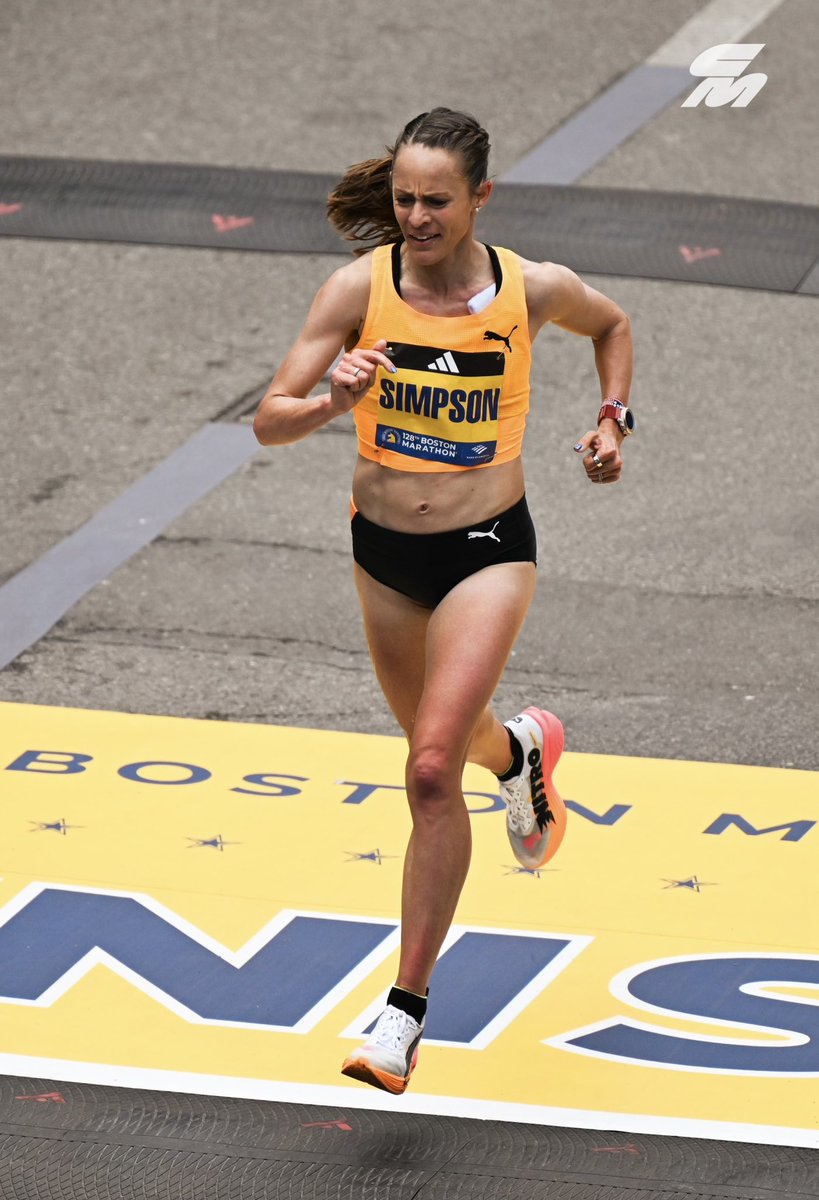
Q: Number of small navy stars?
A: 5